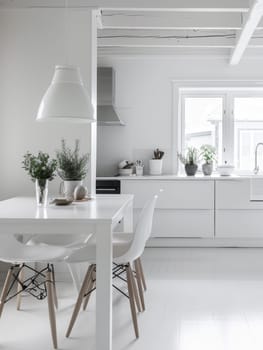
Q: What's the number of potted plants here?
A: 4